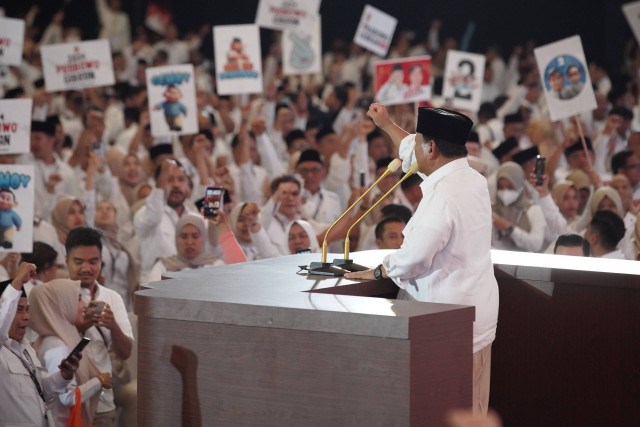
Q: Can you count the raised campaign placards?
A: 13